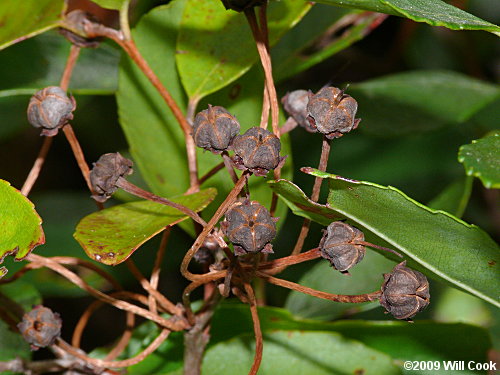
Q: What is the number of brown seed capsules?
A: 10